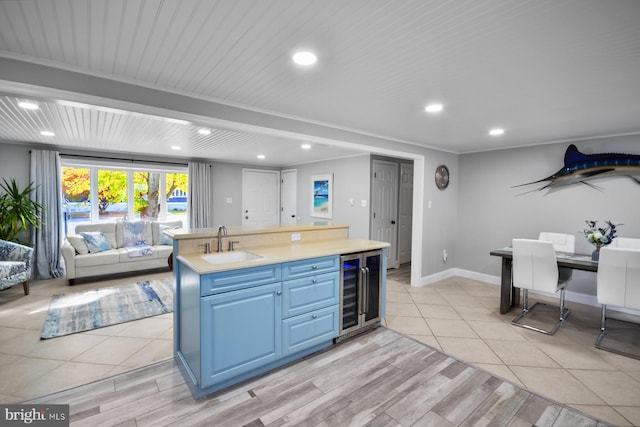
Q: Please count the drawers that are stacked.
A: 3